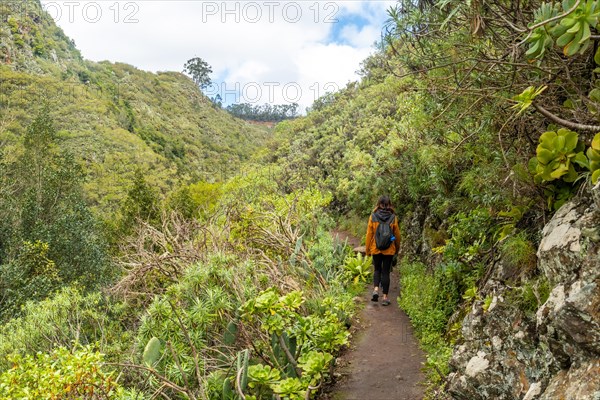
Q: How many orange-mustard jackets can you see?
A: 1